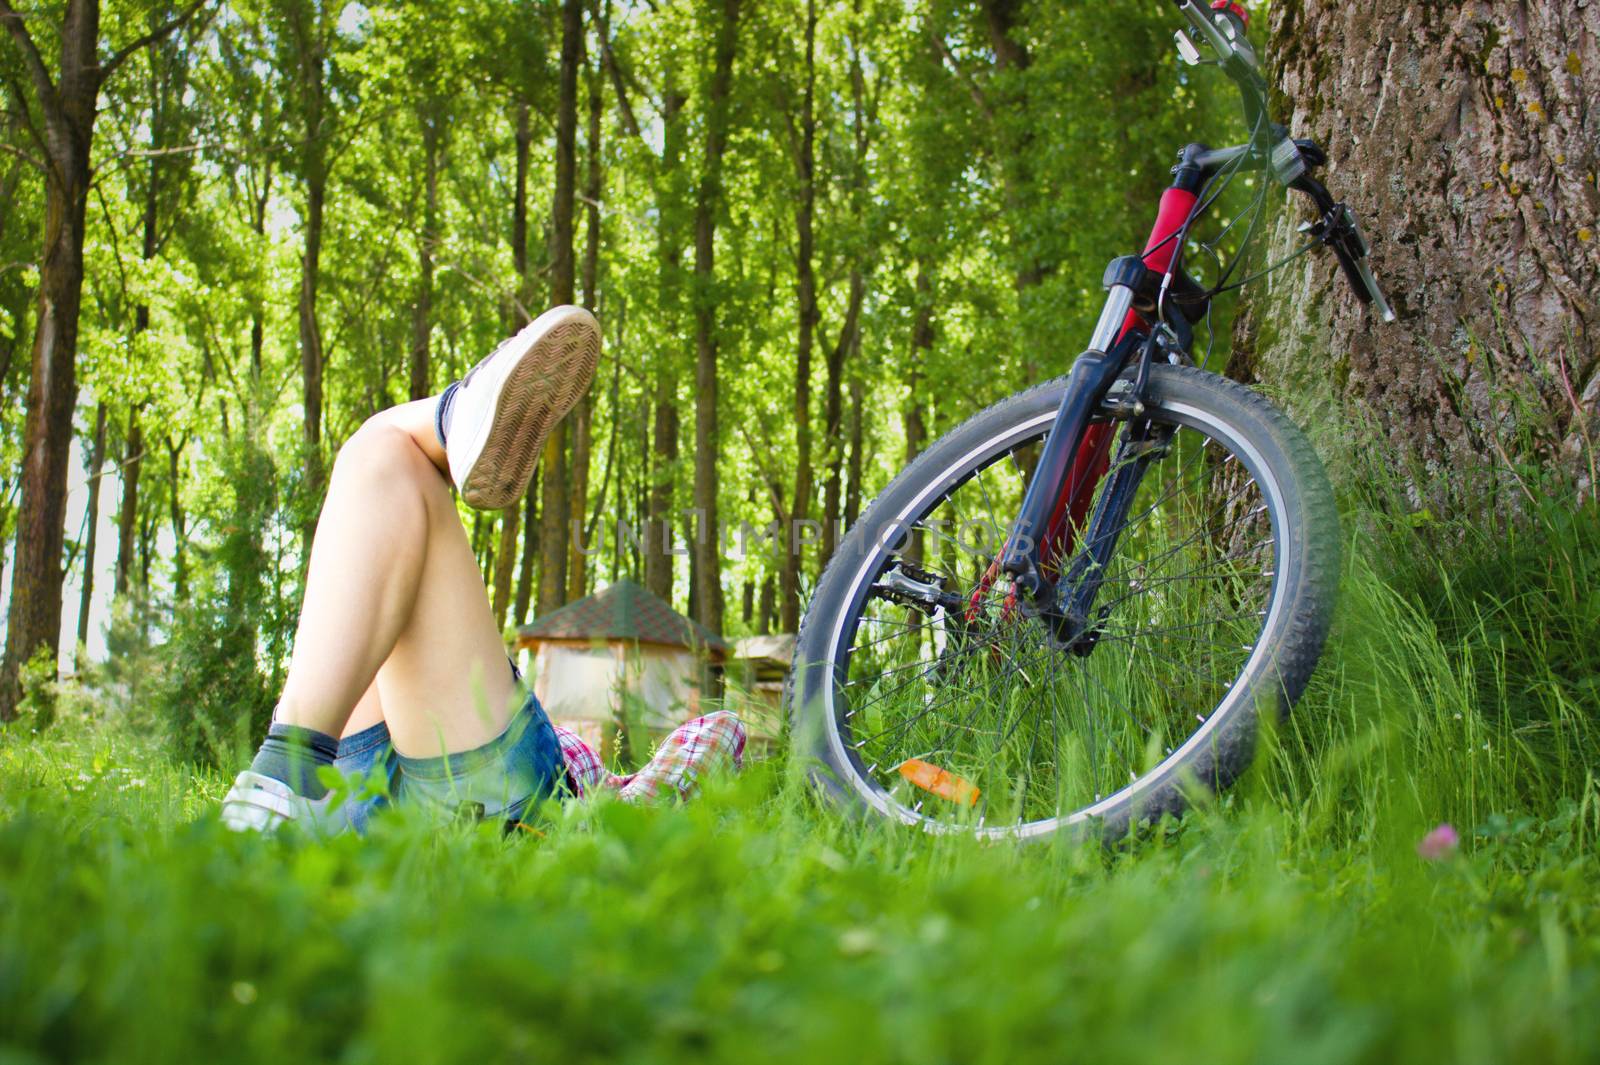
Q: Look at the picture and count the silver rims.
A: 1